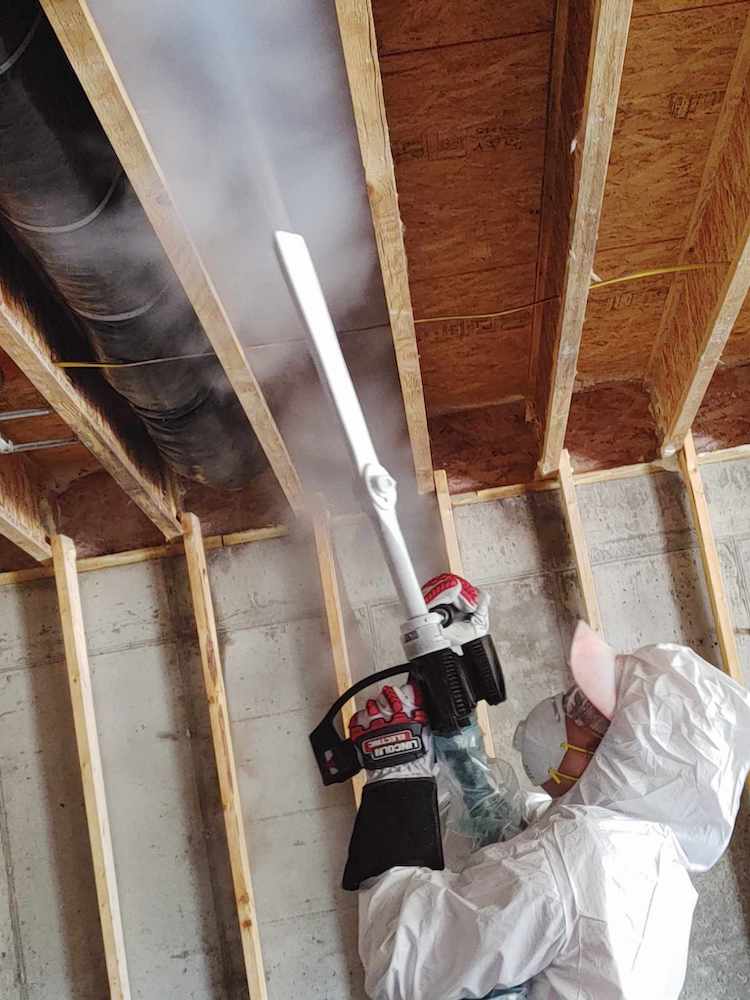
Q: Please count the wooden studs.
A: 6